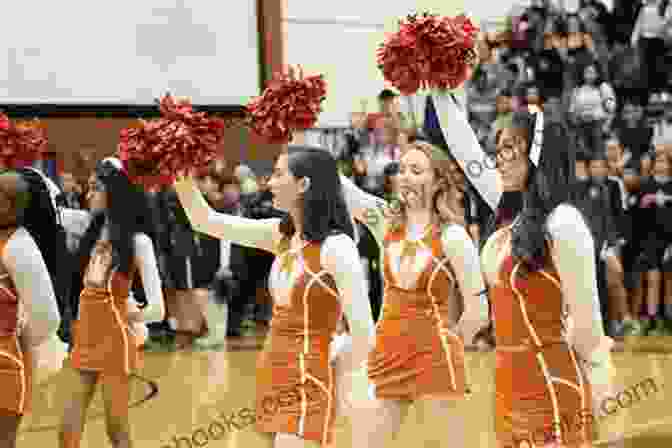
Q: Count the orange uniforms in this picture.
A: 5